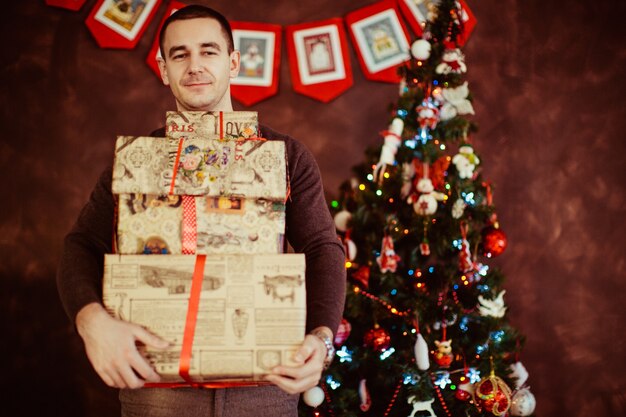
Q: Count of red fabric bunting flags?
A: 7